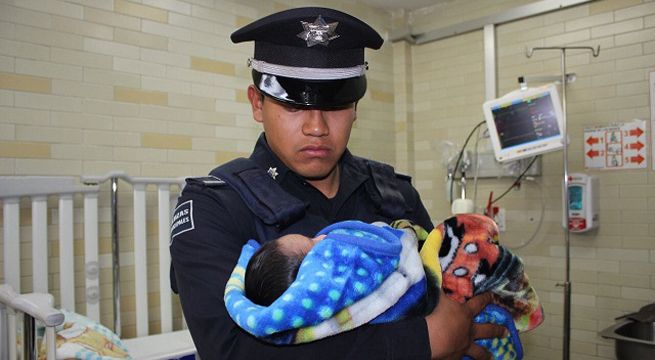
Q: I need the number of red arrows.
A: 5